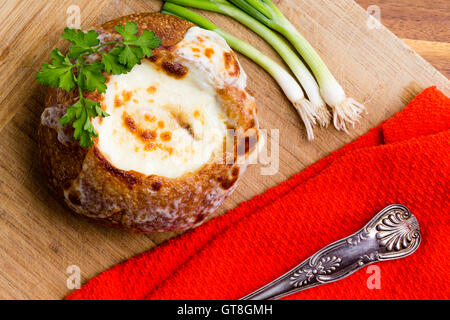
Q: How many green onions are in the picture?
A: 3